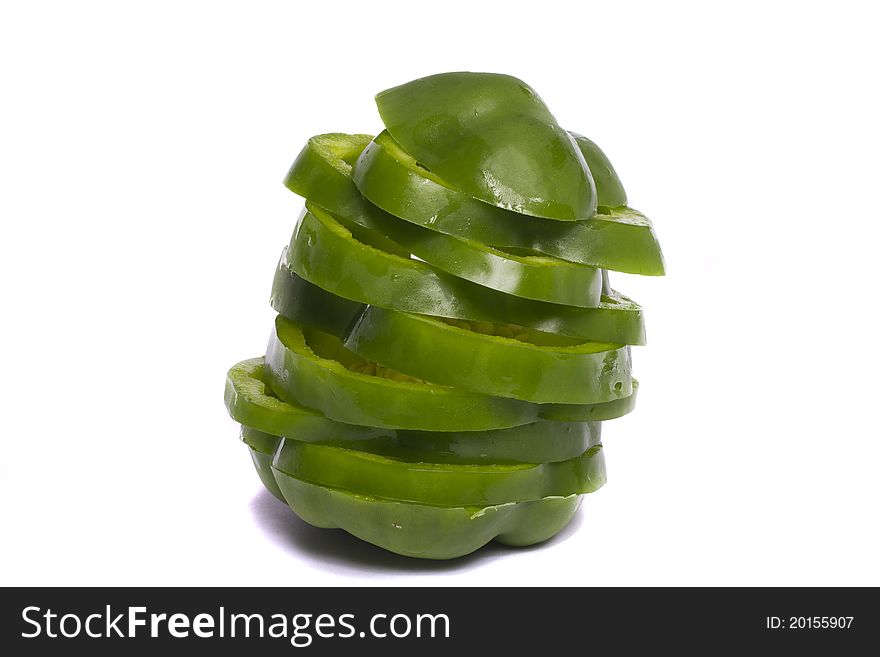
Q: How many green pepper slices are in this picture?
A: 9